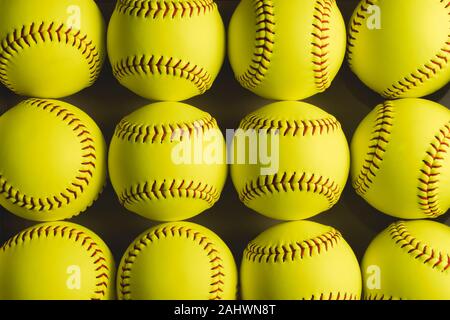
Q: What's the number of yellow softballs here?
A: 12